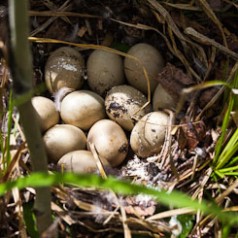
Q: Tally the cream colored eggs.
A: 11